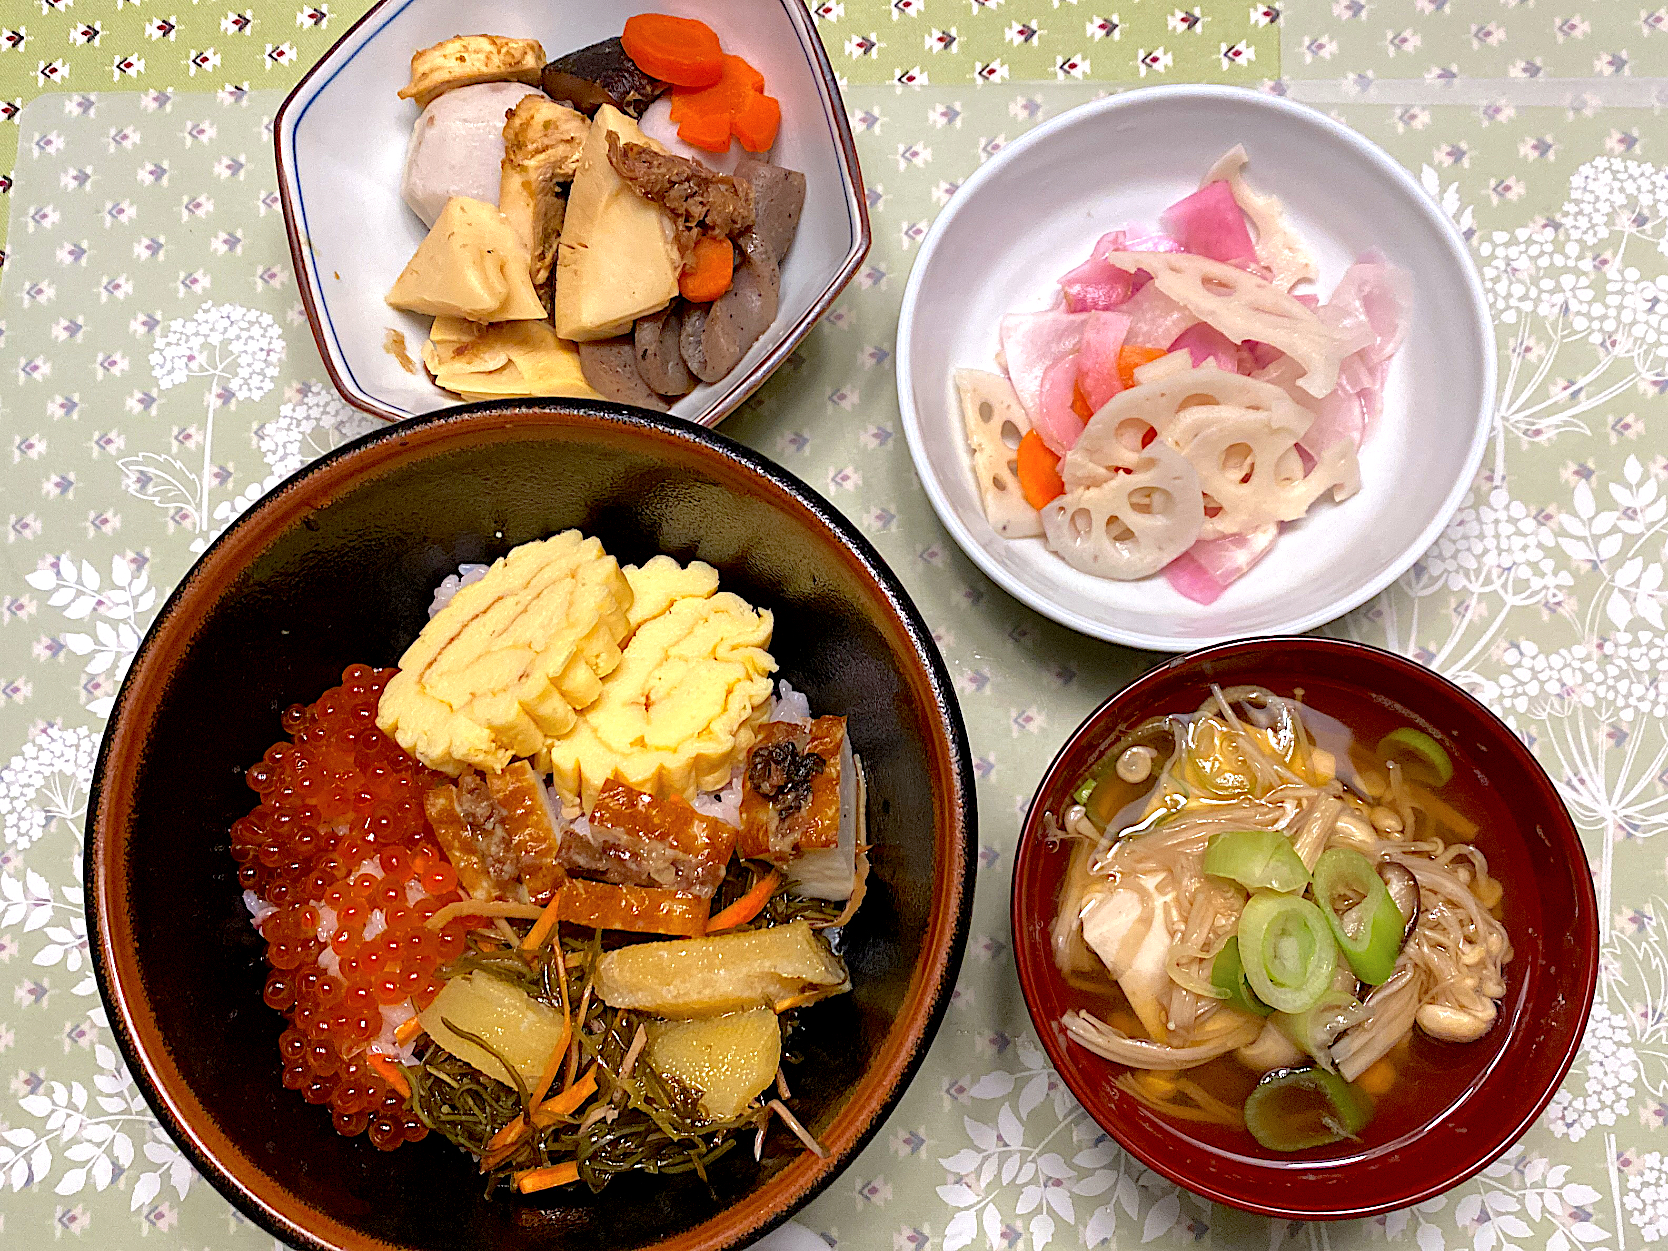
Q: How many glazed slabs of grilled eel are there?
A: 3